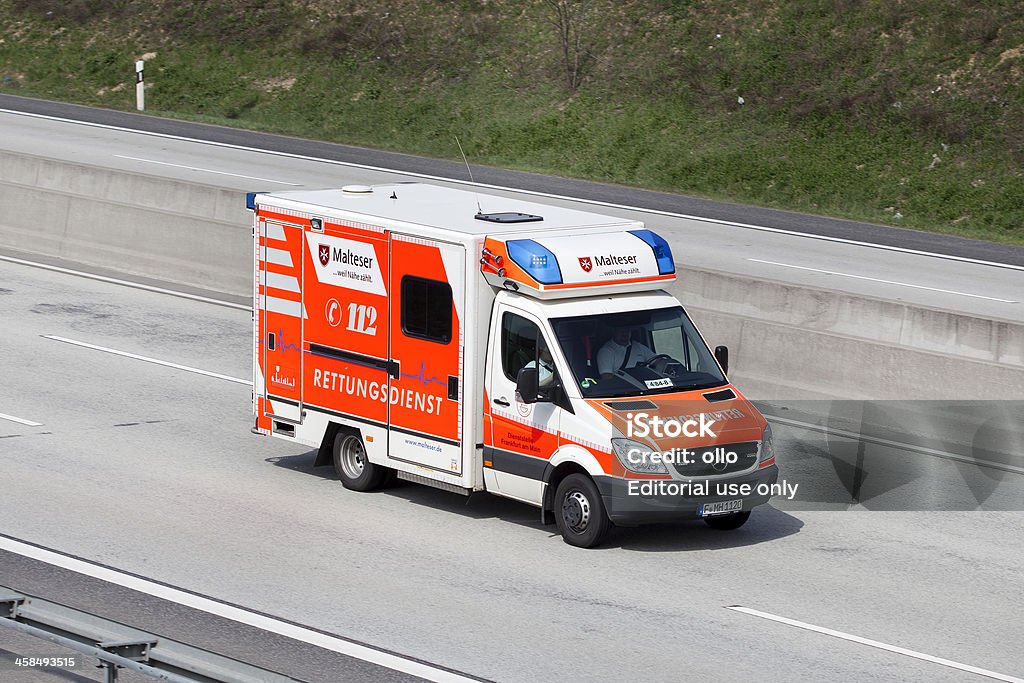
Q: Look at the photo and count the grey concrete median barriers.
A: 1